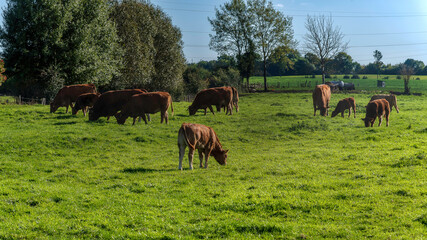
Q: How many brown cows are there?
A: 11